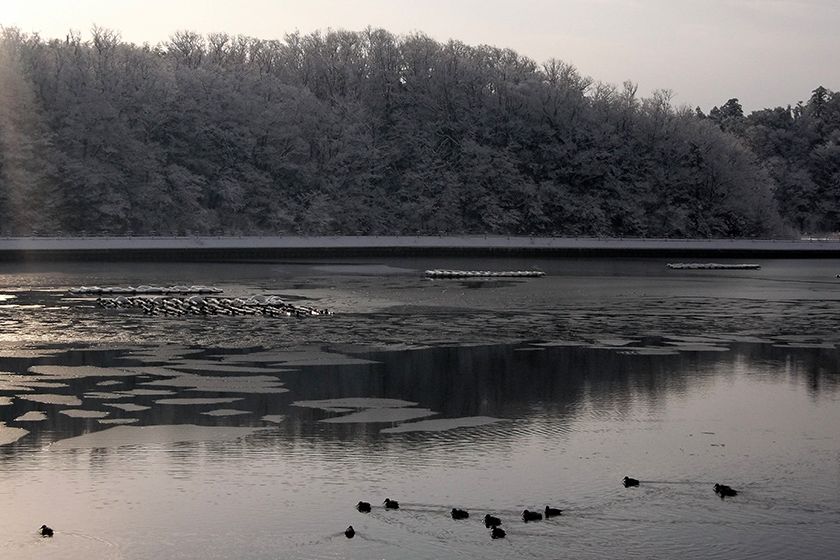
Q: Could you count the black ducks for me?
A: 11